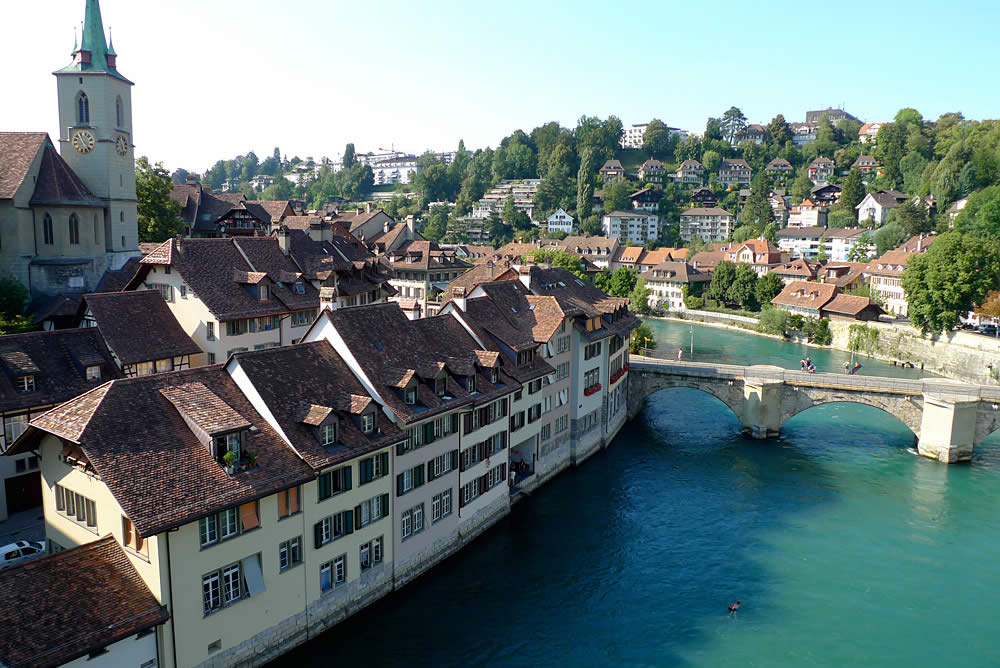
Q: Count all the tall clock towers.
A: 1